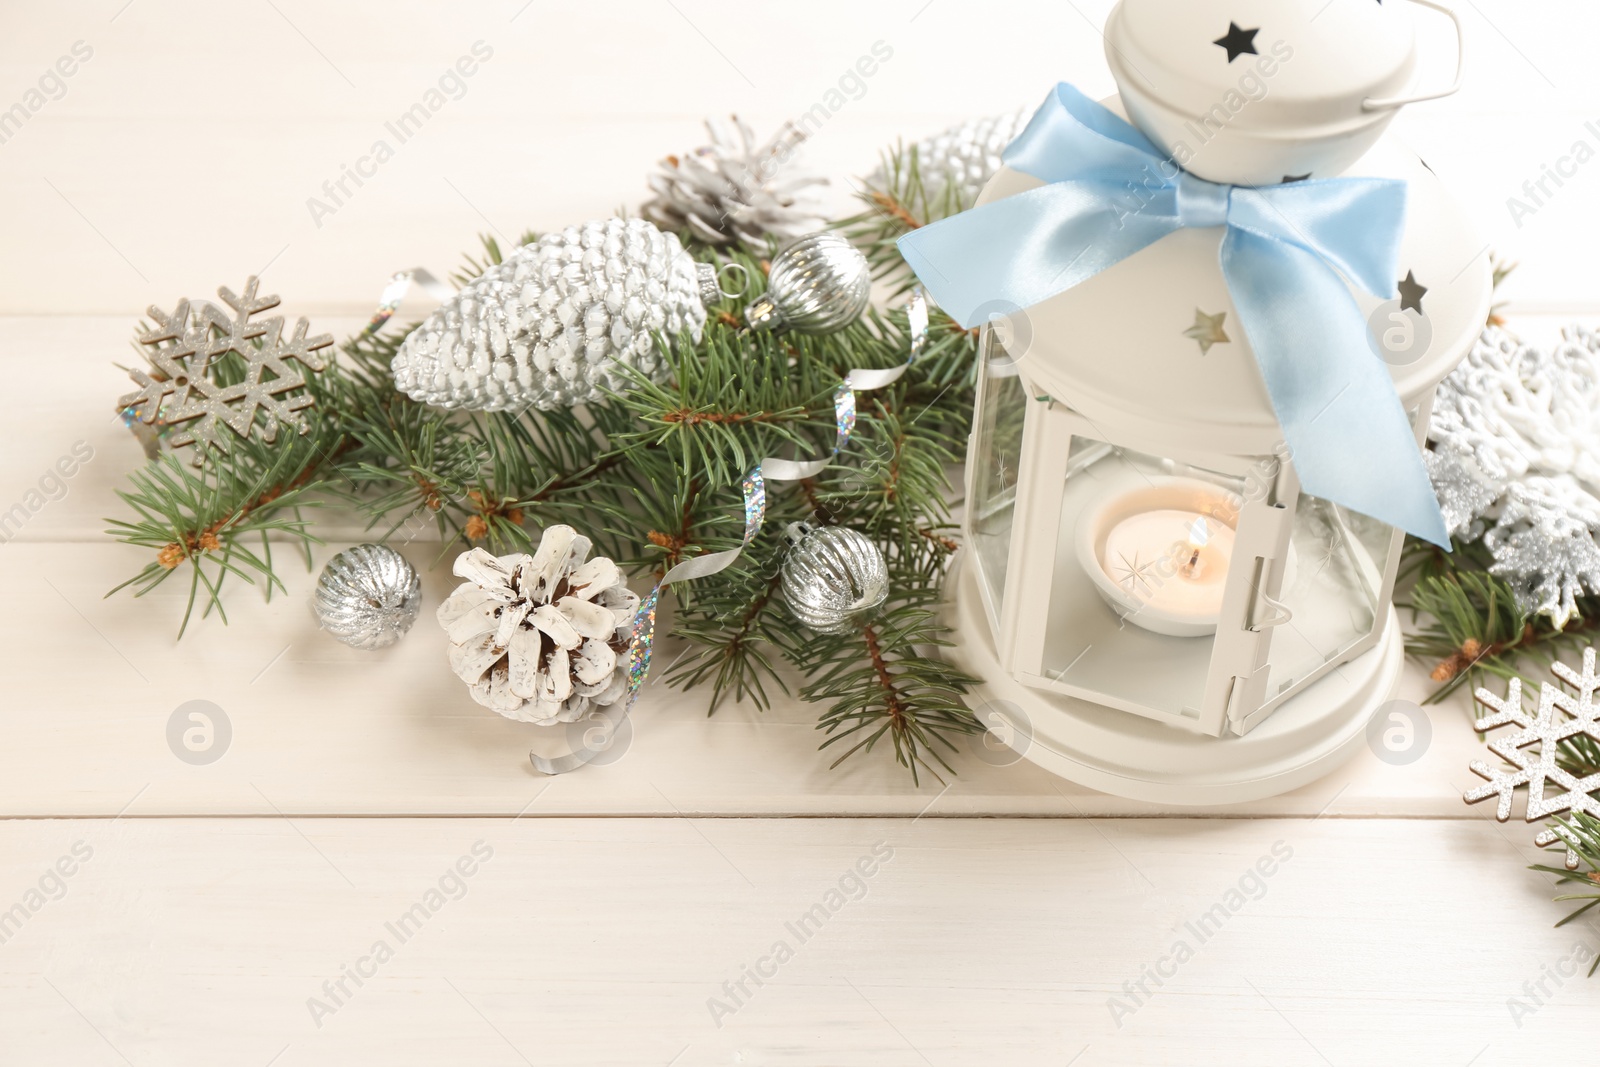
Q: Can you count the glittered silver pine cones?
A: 2